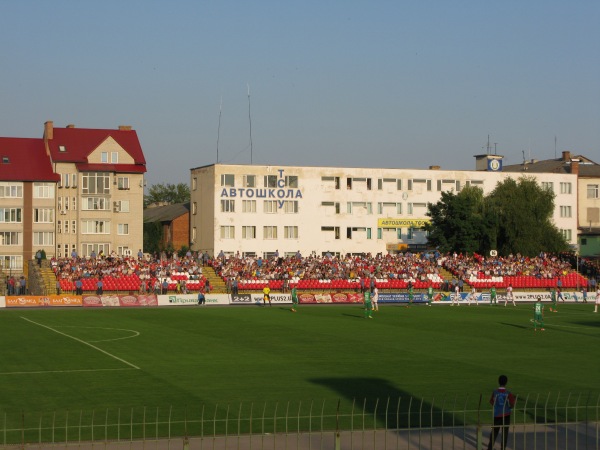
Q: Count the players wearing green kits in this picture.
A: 7